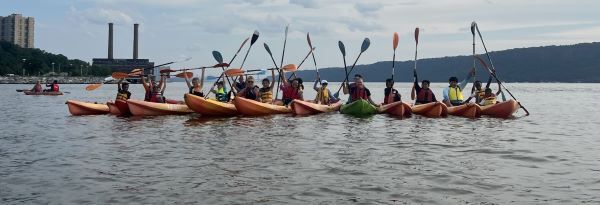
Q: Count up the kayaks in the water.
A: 12